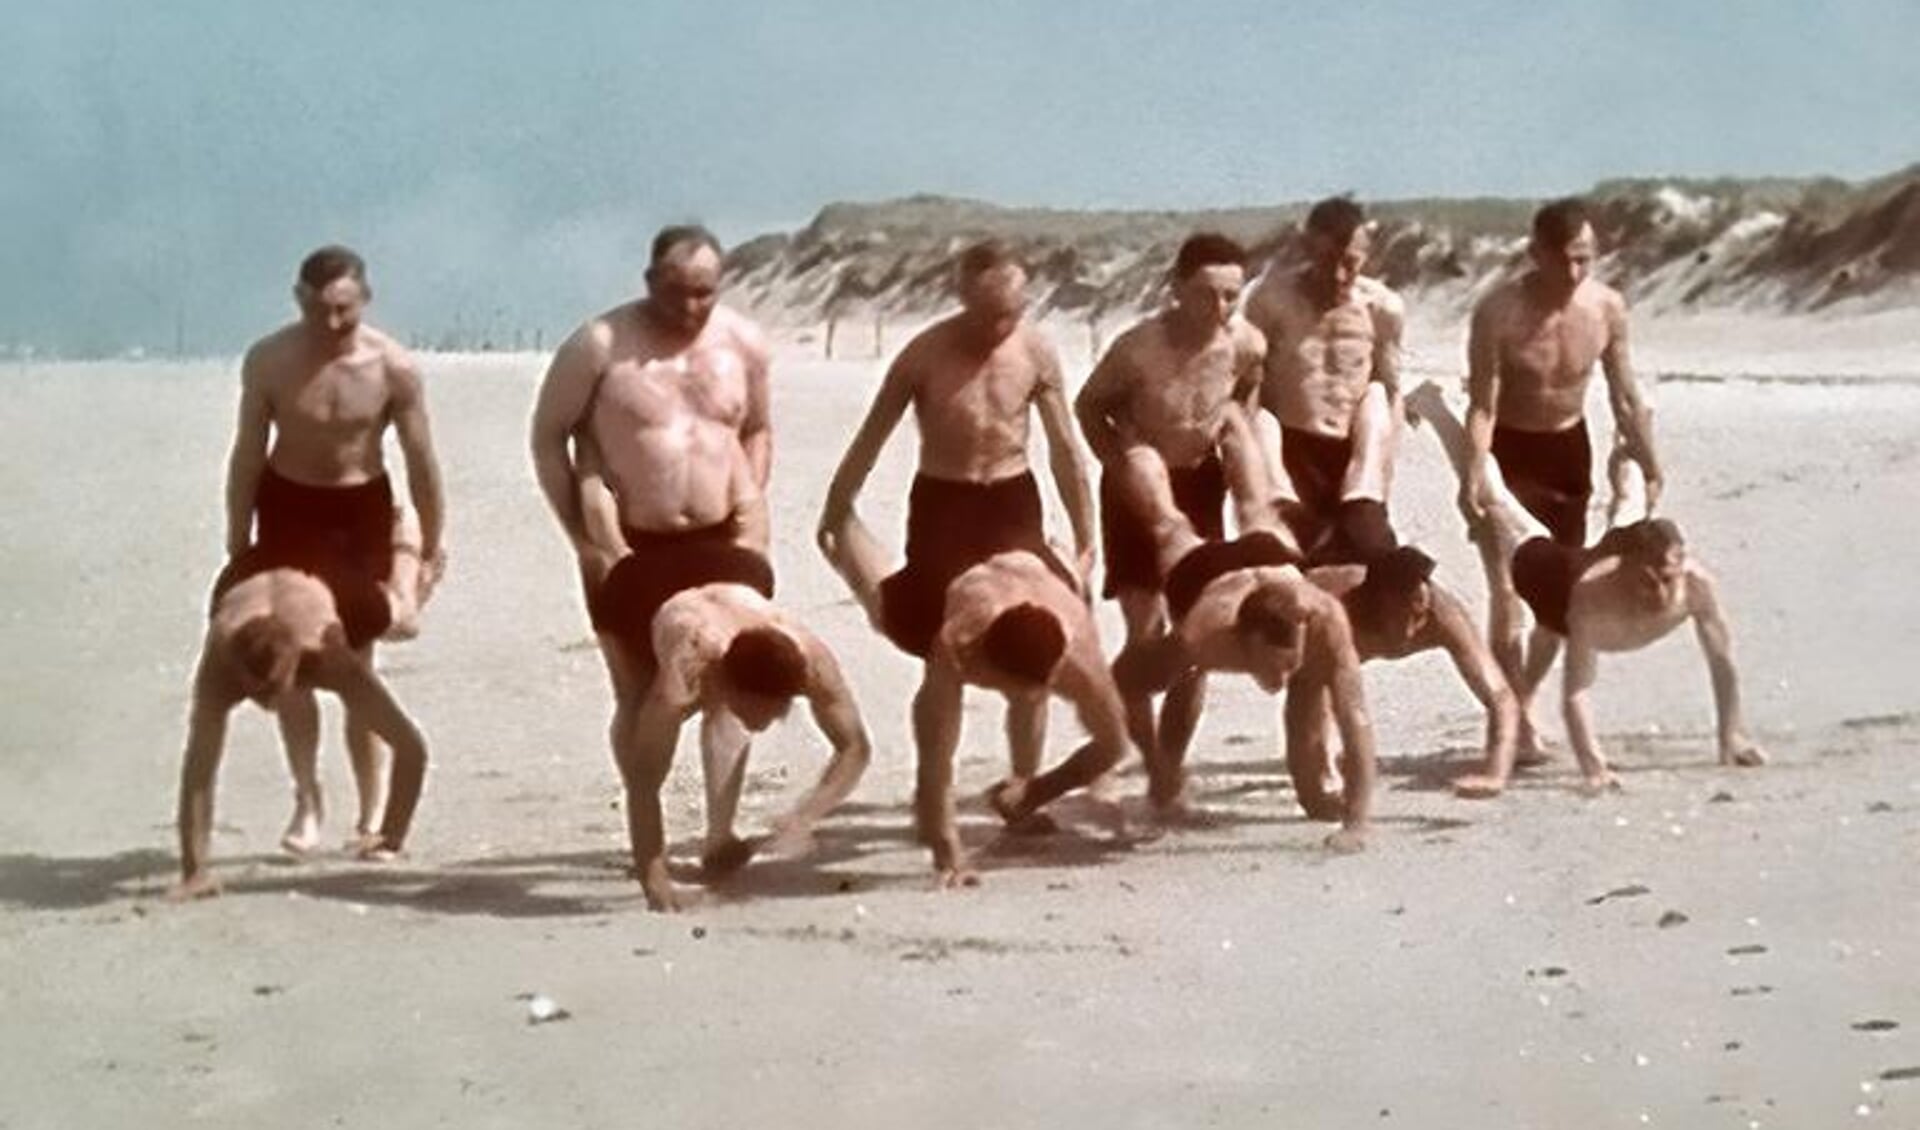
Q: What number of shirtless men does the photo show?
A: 12